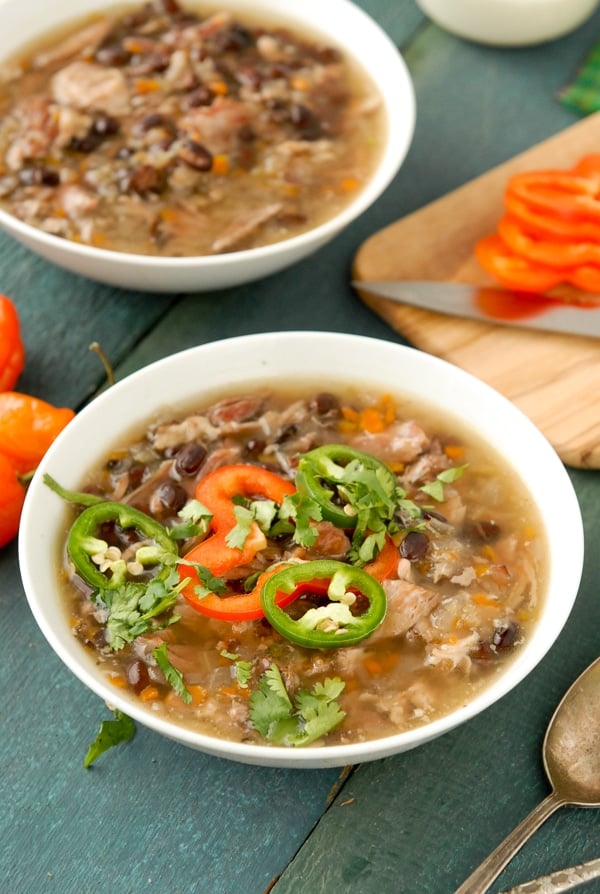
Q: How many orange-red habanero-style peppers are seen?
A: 3